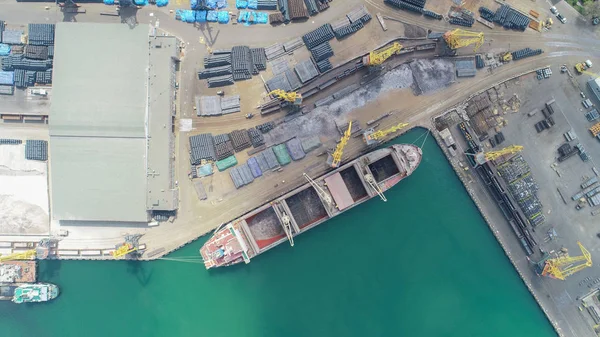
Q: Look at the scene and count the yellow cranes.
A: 9